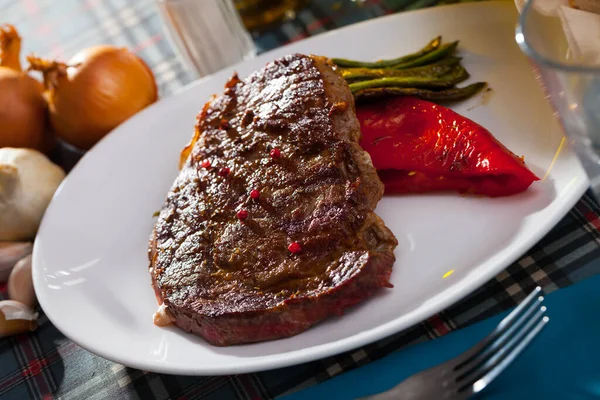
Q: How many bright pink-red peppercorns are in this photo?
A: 6